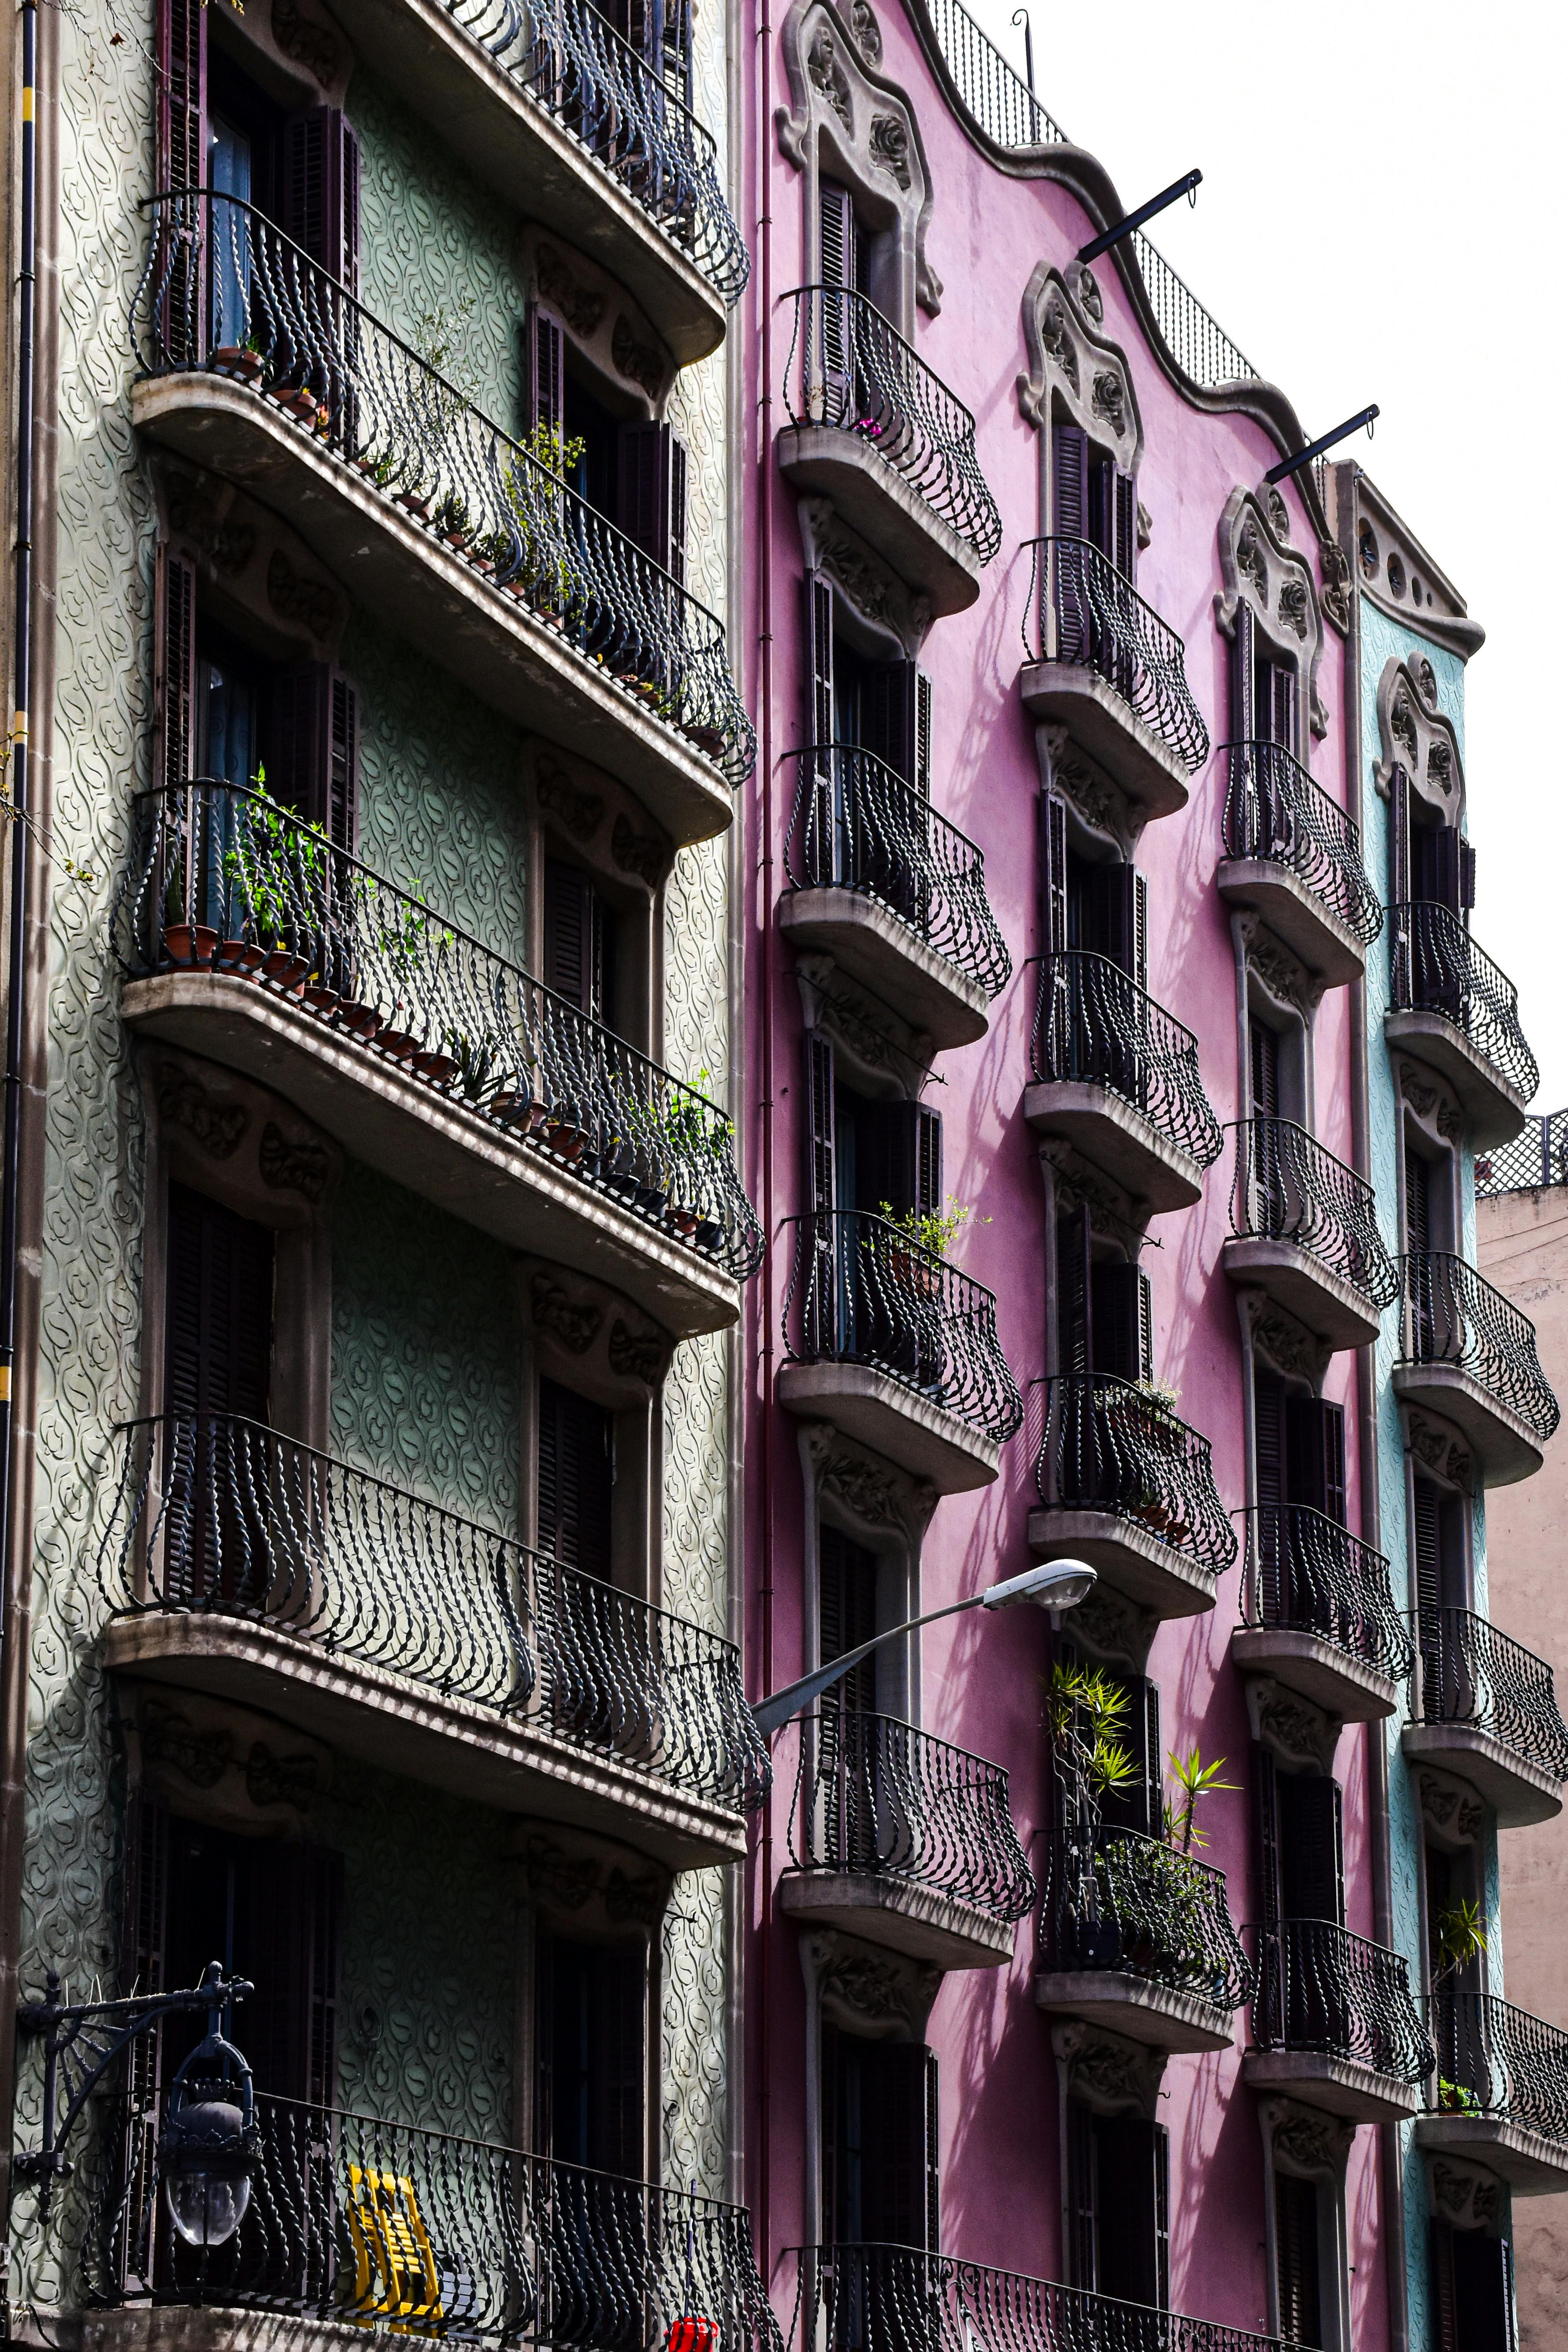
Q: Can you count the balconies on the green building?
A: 5